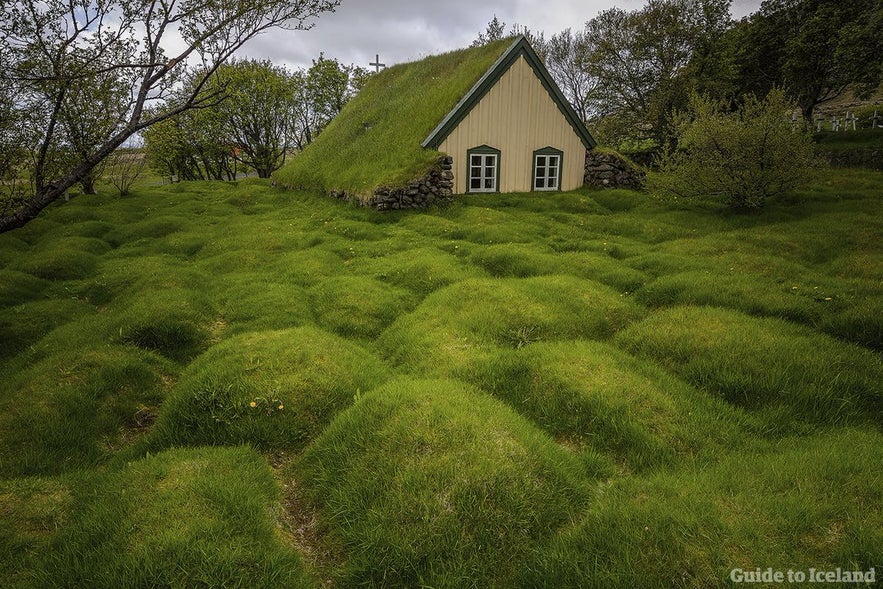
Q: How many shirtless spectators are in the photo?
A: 0